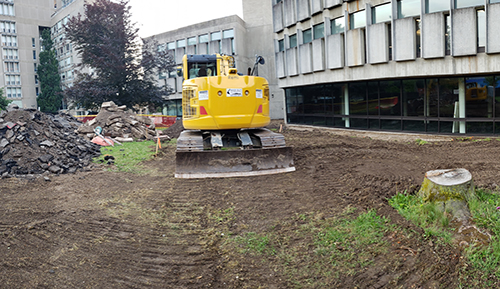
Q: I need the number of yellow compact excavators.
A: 1